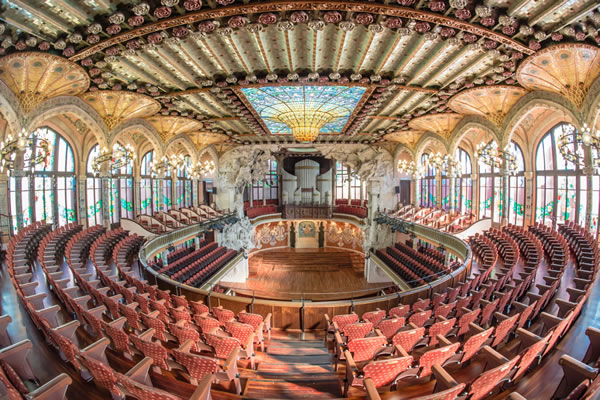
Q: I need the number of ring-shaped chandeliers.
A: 8